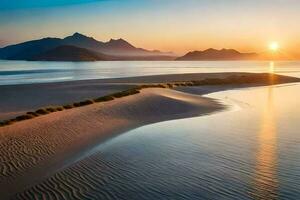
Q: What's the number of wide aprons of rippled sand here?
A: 1